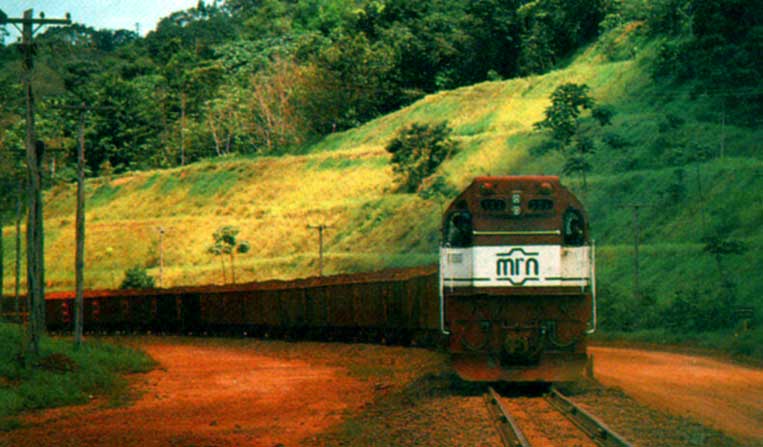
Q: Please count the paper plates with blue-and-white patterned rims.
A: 0